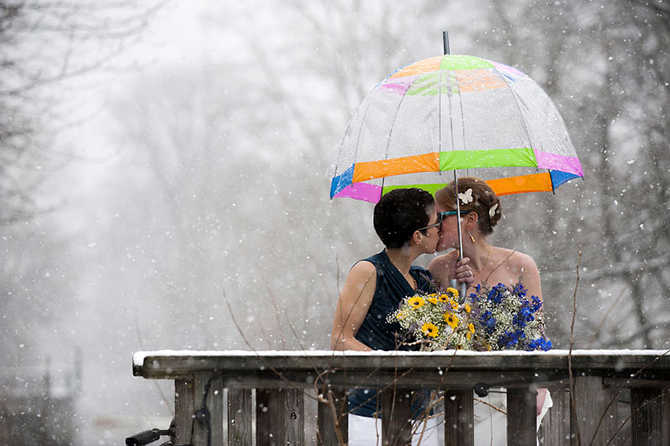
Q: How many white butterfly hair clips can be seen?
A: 2